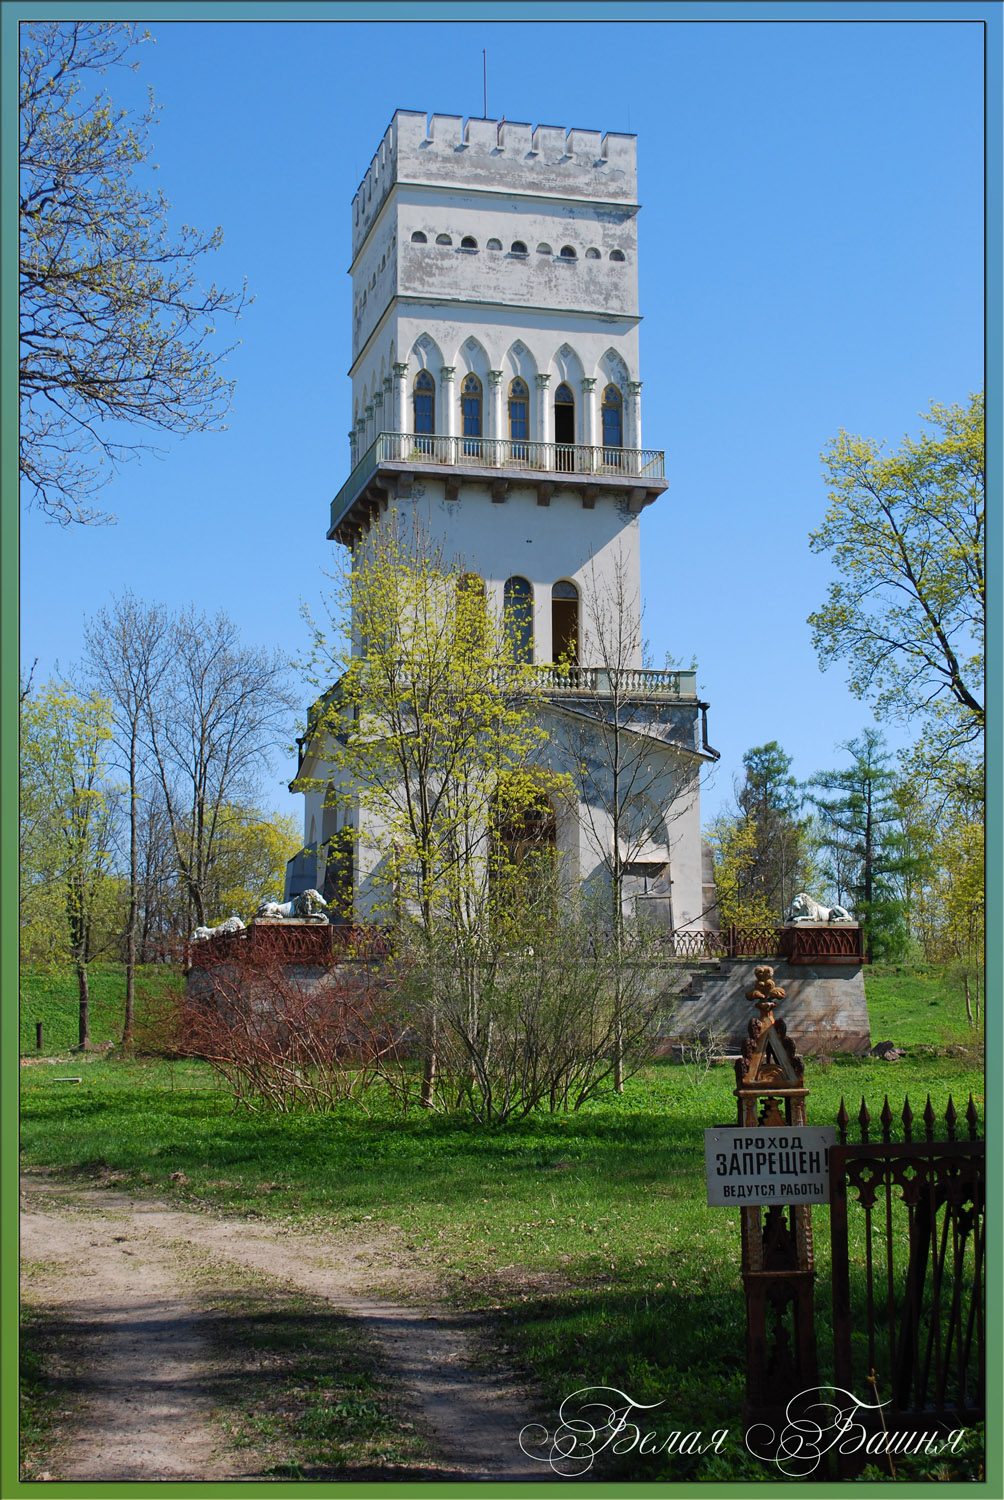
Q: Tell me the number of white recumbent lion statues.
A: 3